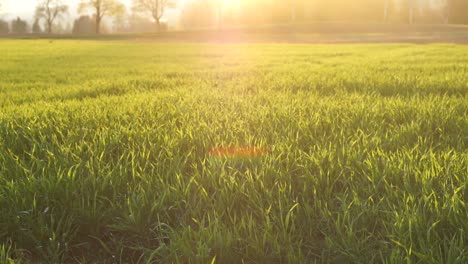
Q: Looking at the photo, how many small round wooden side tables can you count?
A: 0